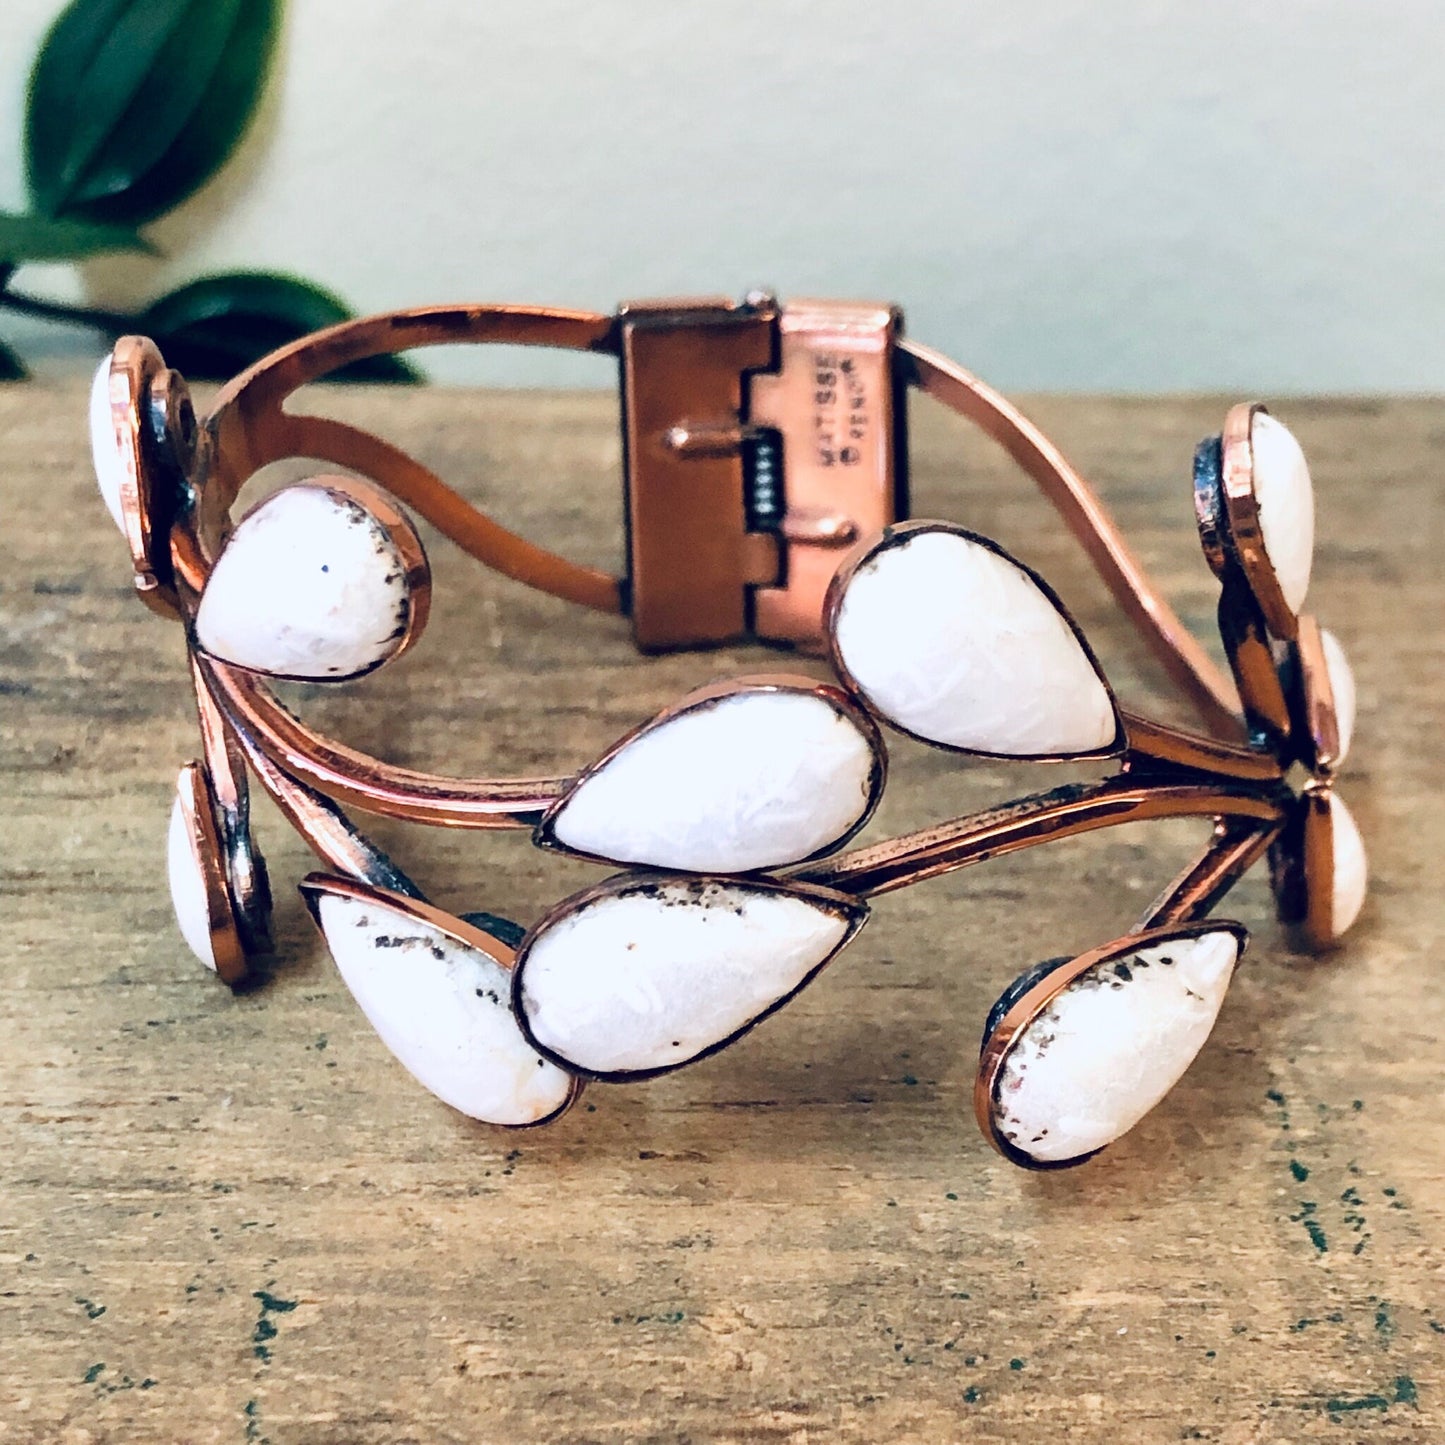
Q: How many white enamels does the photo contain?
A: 11